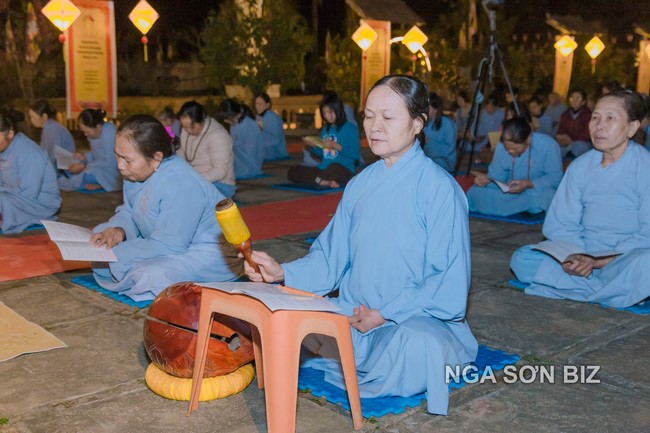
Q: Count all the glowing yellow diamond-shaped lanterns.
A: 6